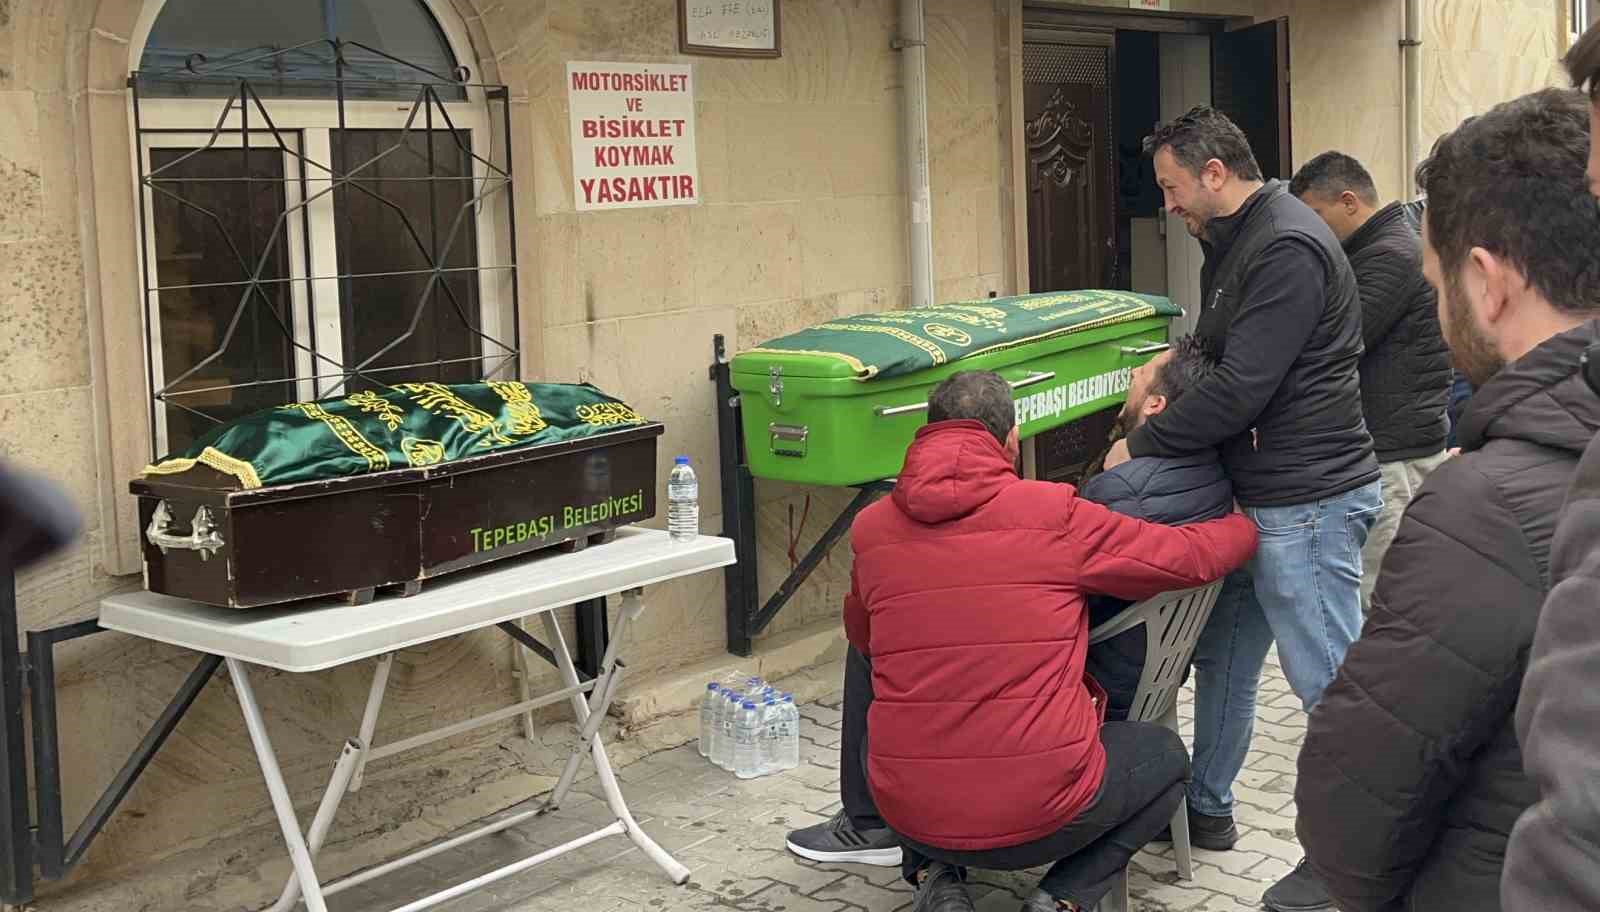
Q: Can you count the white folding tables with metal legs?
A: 1